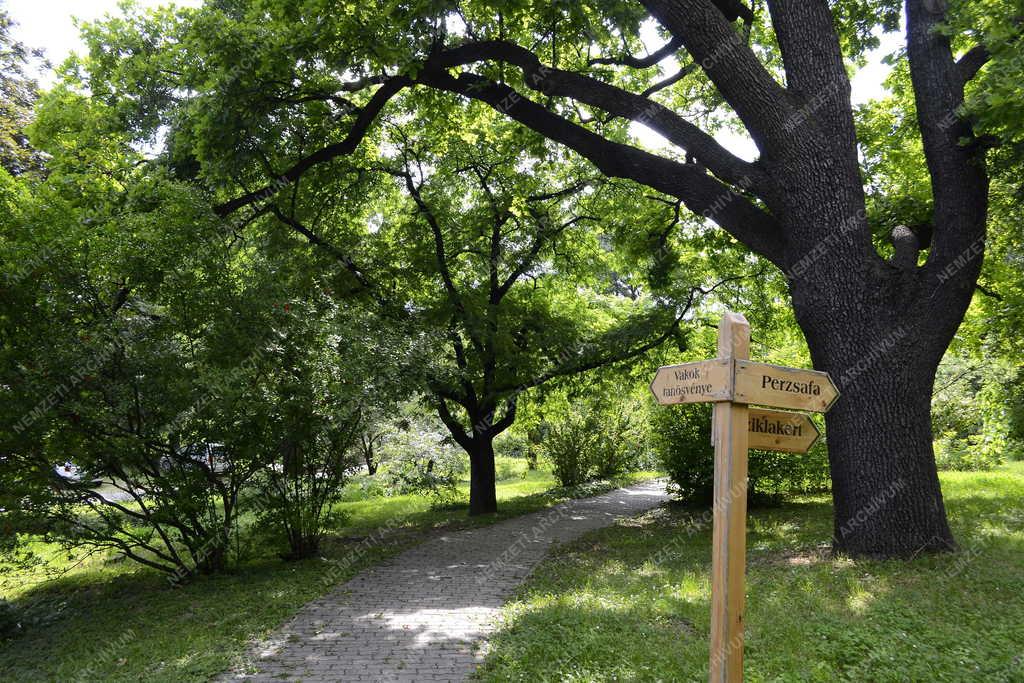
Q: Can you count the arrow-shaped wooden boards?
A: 3